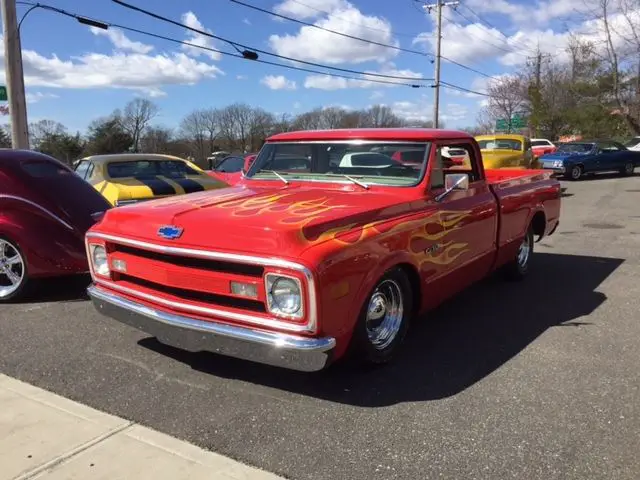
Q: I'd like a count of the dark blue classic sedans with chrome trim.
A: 1